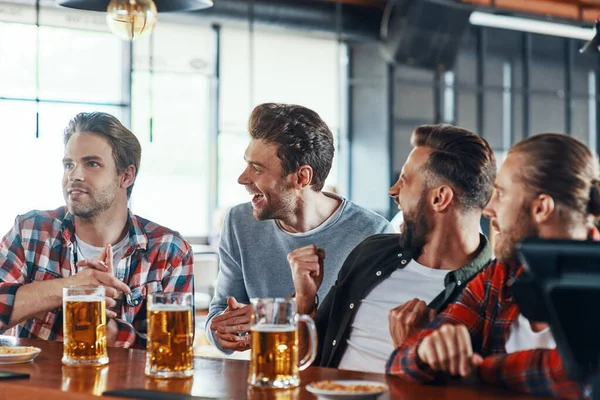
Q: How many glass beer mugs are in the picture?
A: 3